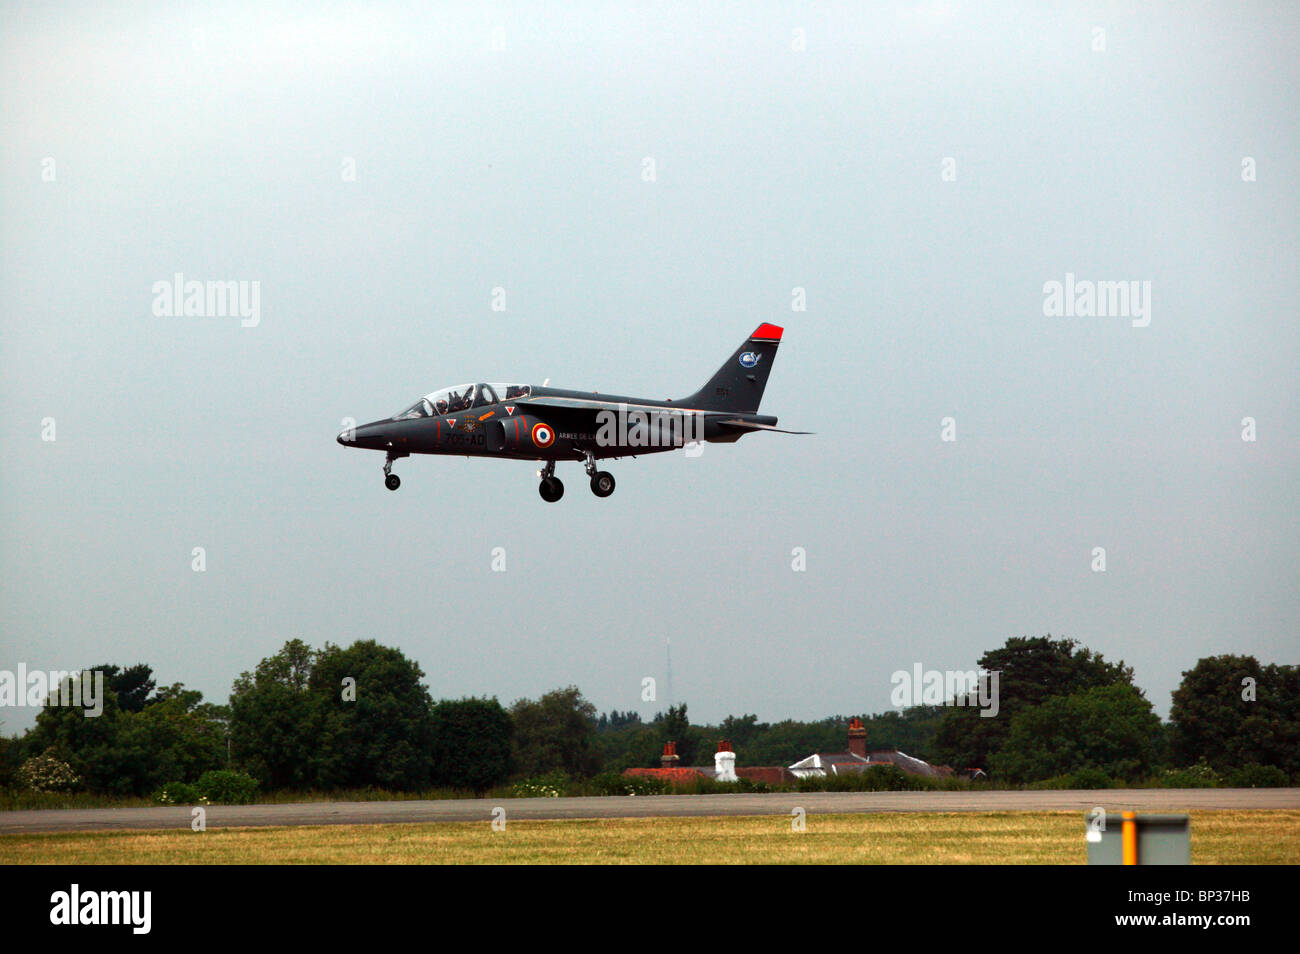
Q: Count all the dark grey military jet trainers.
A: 1